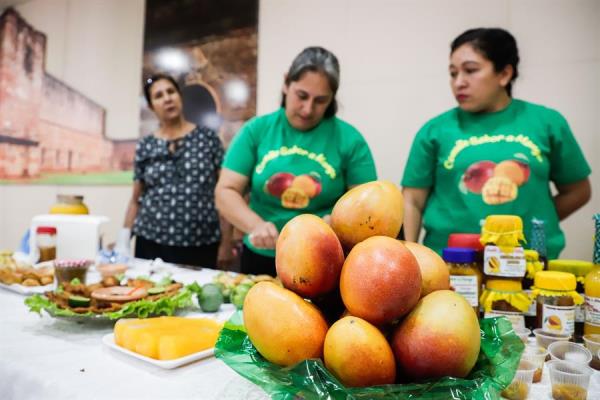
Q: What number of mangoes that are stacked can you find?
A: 7